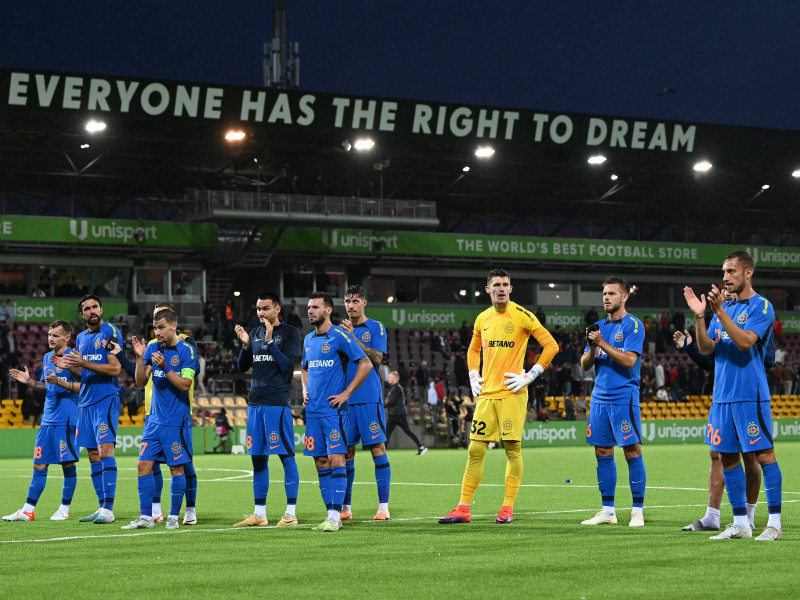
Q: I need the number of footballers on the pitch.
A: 11